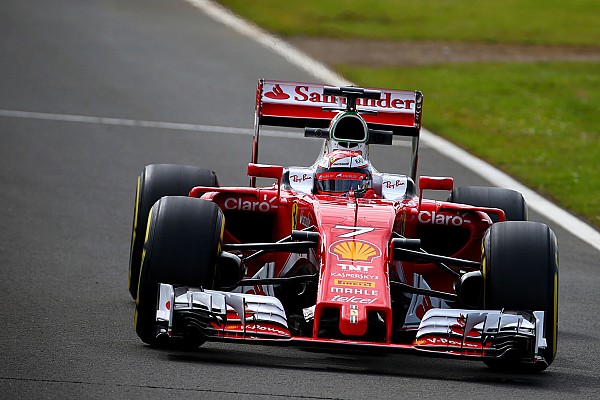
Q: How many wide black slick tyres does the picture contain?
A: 4